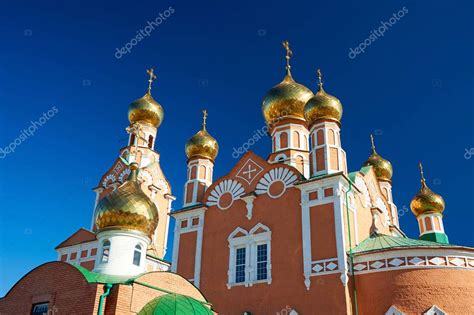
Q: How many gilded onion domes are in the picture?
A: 7